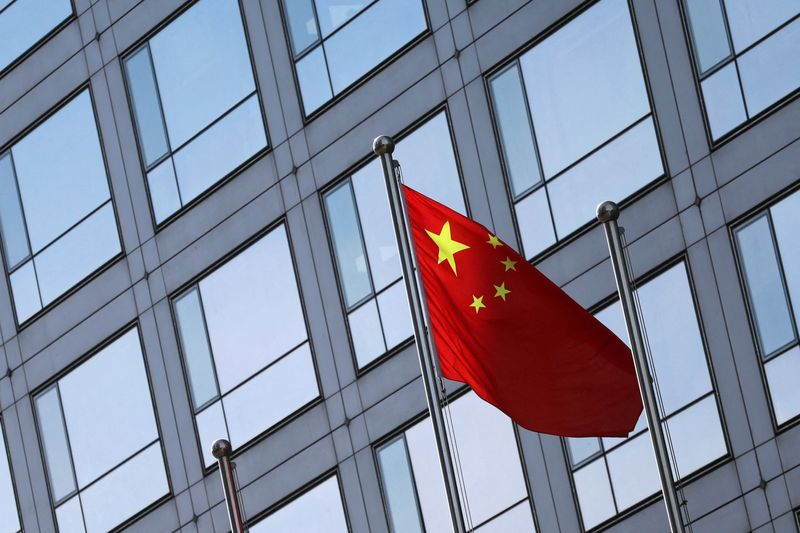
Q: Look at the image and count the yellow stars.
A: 5